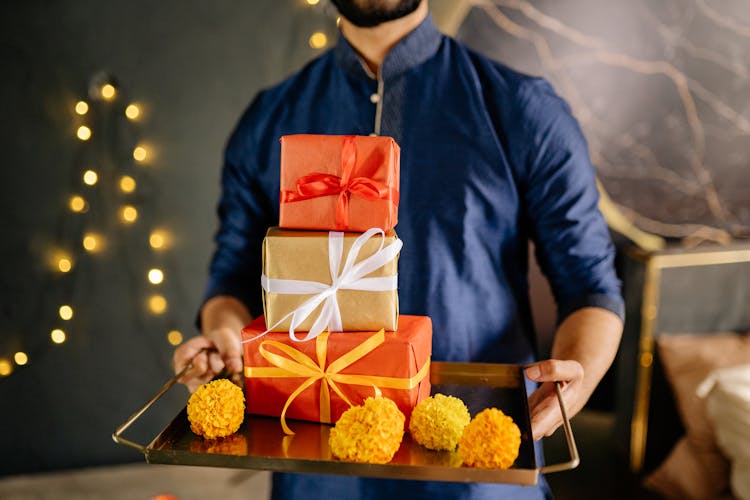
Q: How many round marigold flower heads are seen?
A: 4